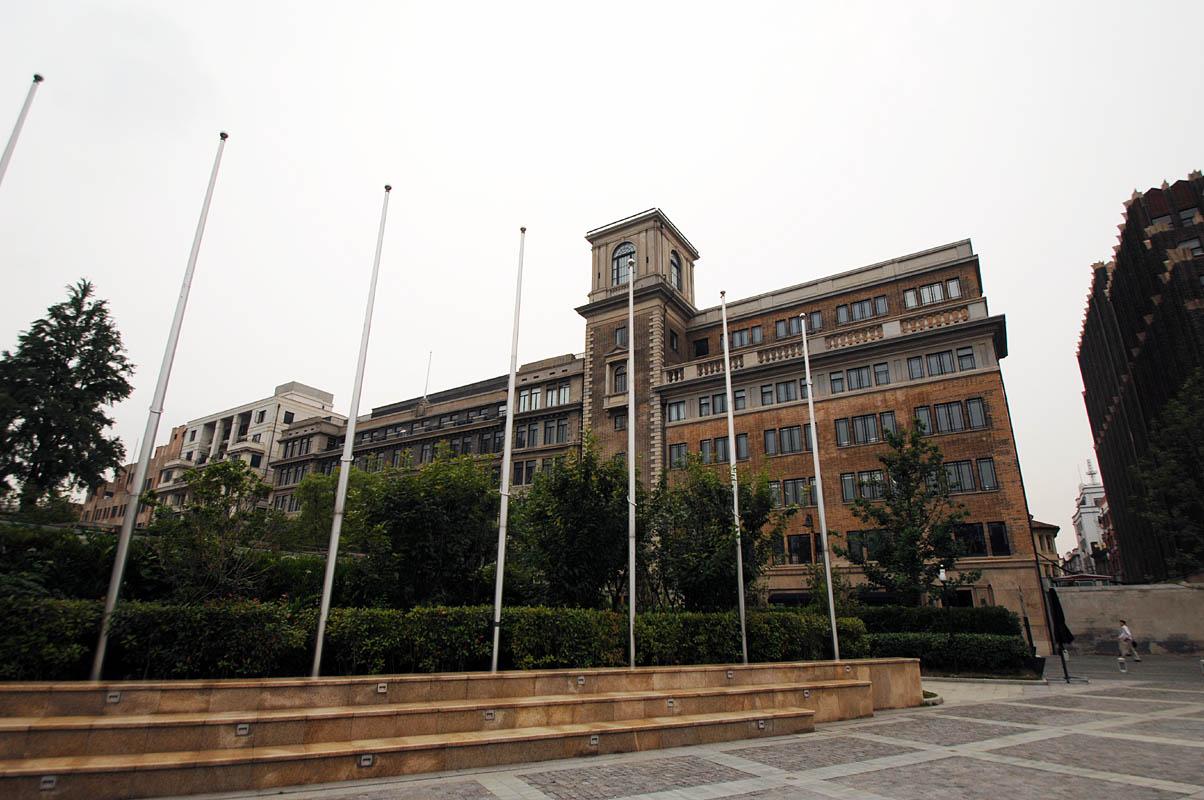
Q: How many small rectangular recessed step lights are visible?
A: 13